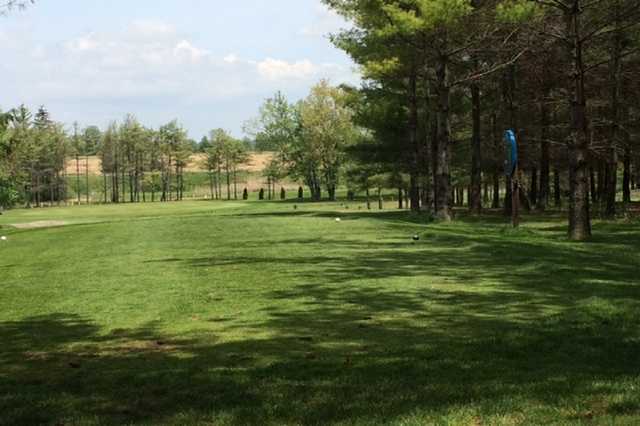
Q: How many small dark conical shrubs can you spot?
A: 4